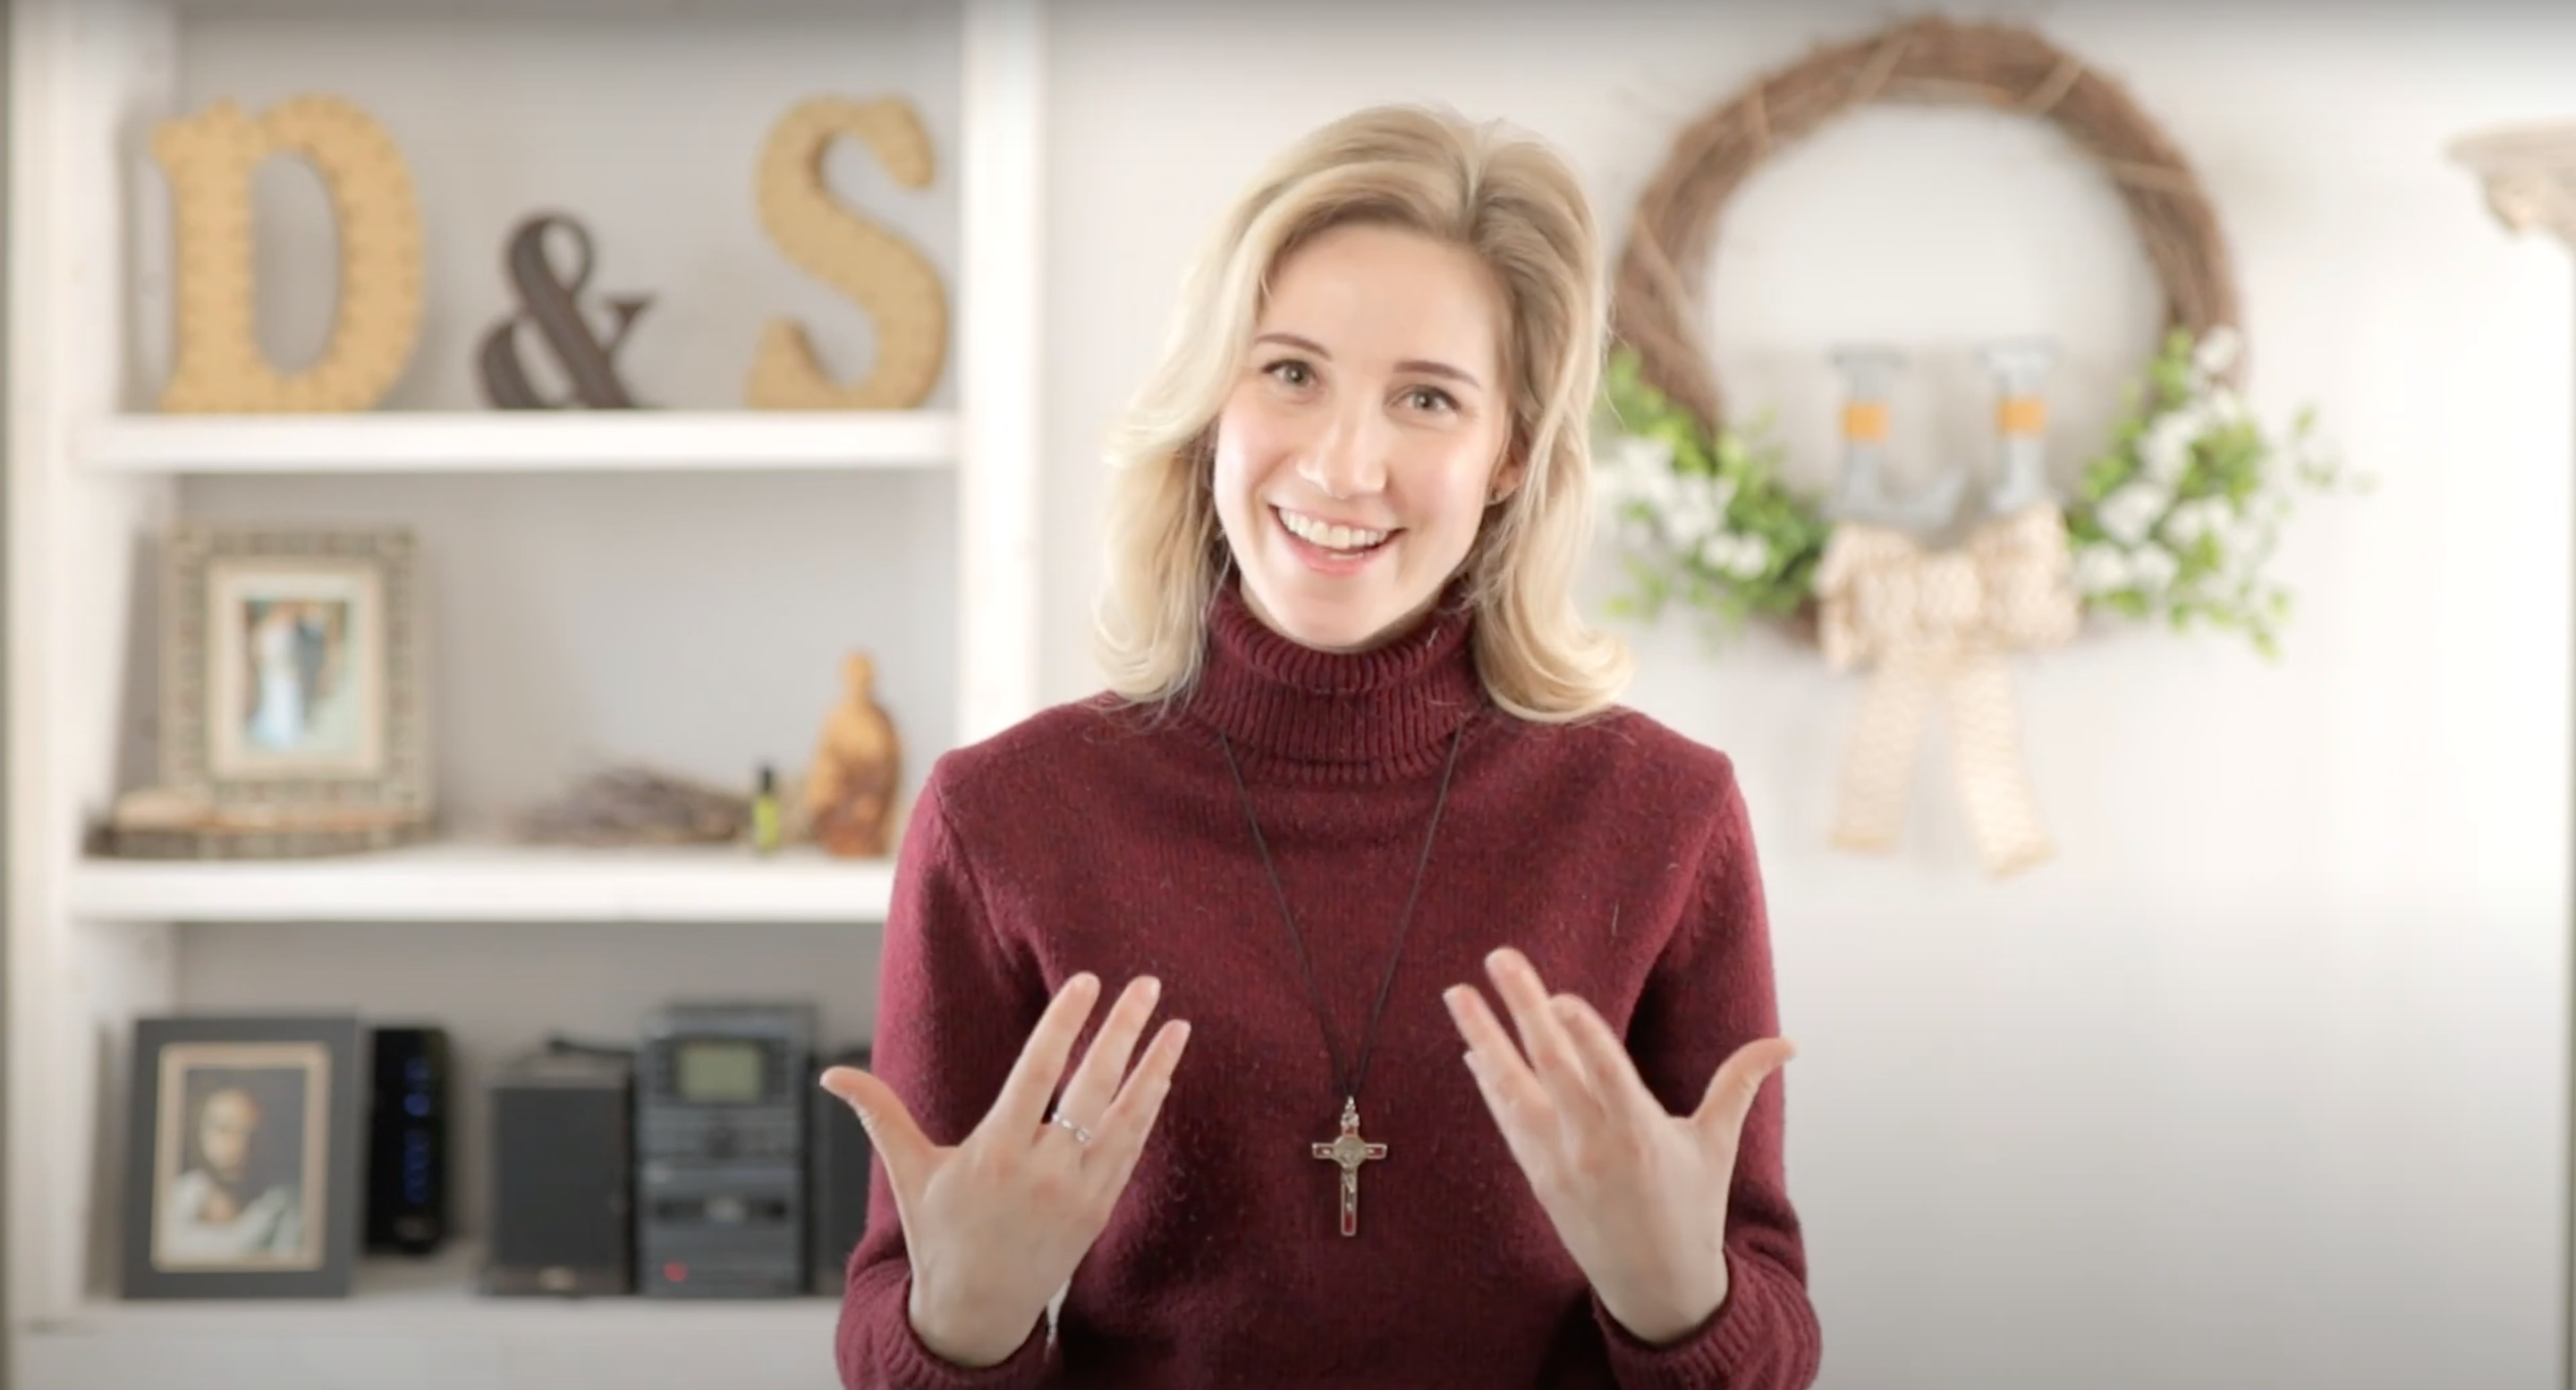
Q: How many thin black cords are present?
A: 1